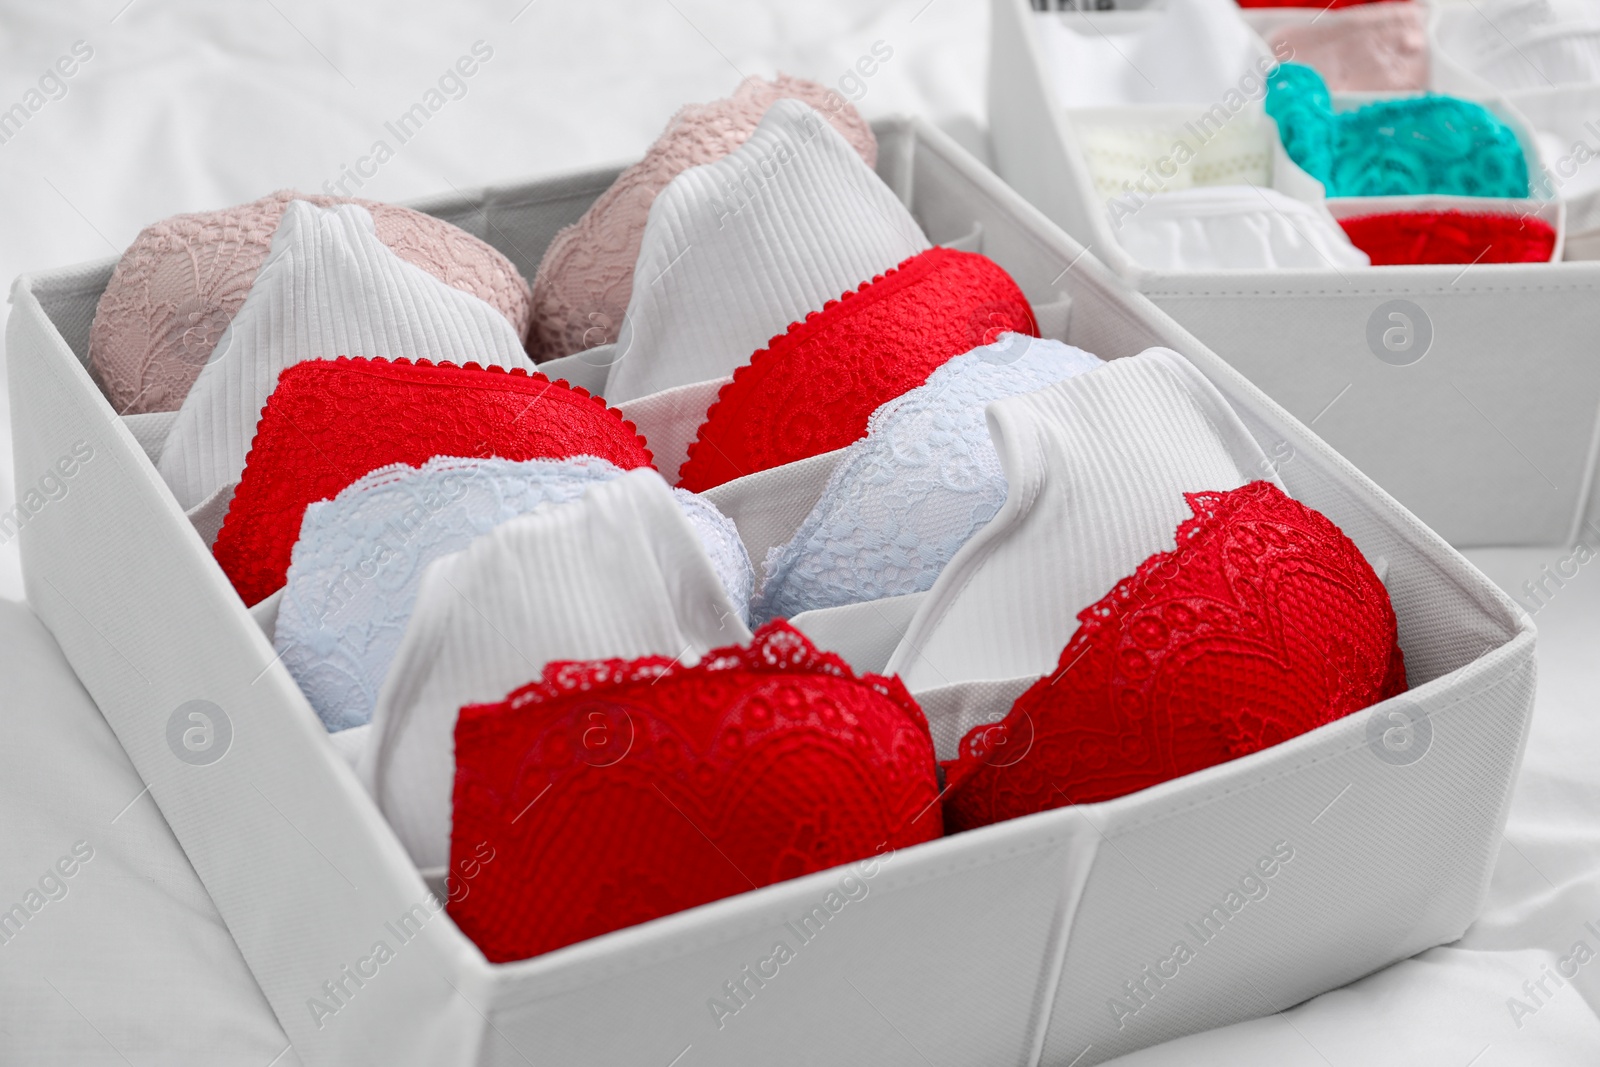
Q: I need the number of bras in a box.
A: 6